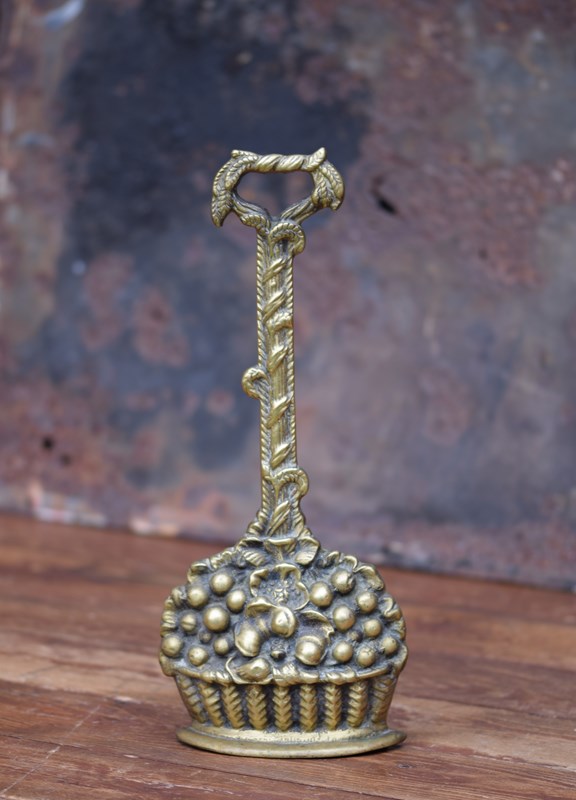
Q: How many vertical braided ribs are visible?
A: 9